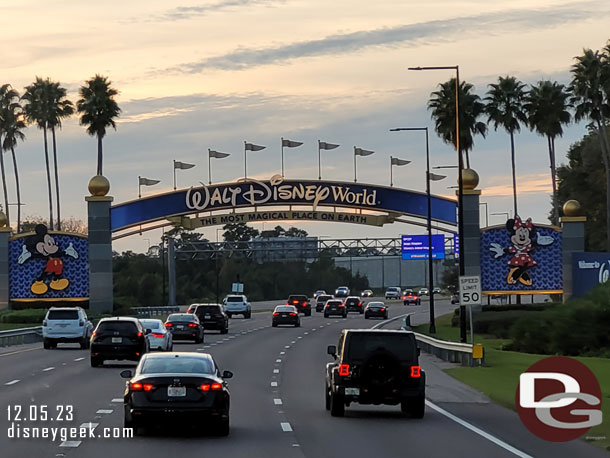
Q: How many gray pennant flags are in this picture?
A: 9